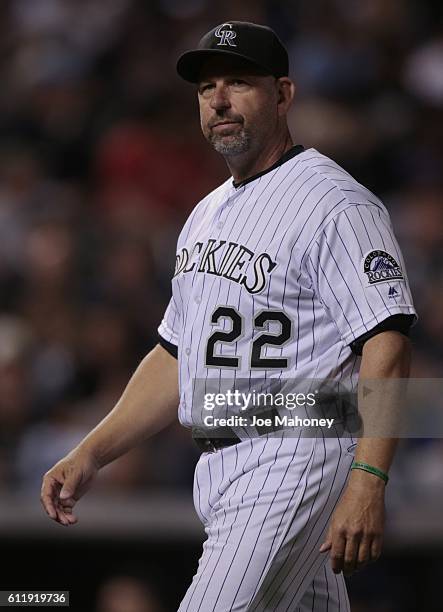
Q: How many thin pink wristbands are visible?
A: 0